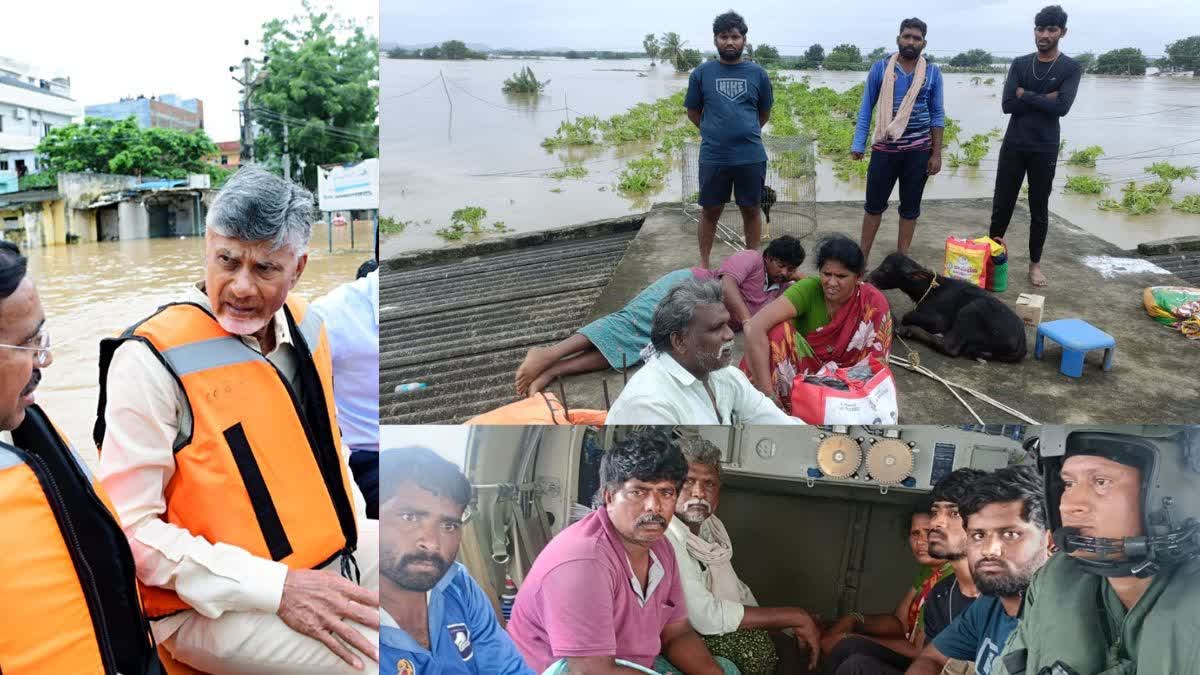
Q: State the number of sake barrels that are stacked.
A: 0